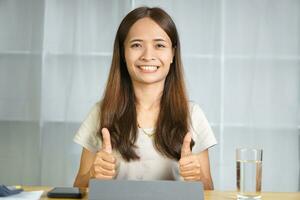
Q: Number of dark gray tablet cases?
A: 1